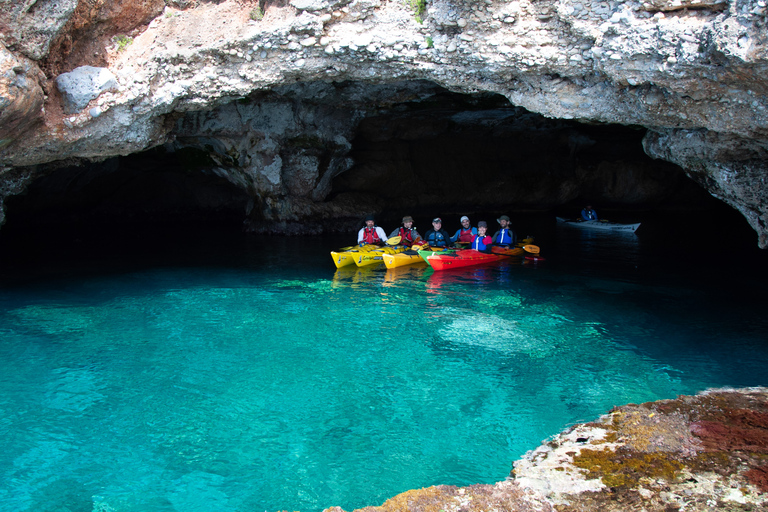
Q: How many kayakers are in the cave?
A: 7